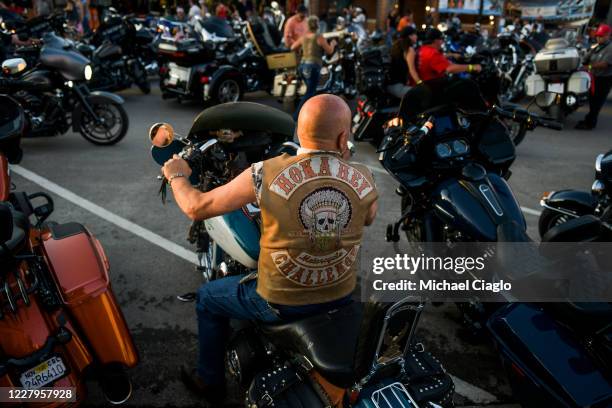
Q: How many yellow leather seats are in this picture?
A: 0